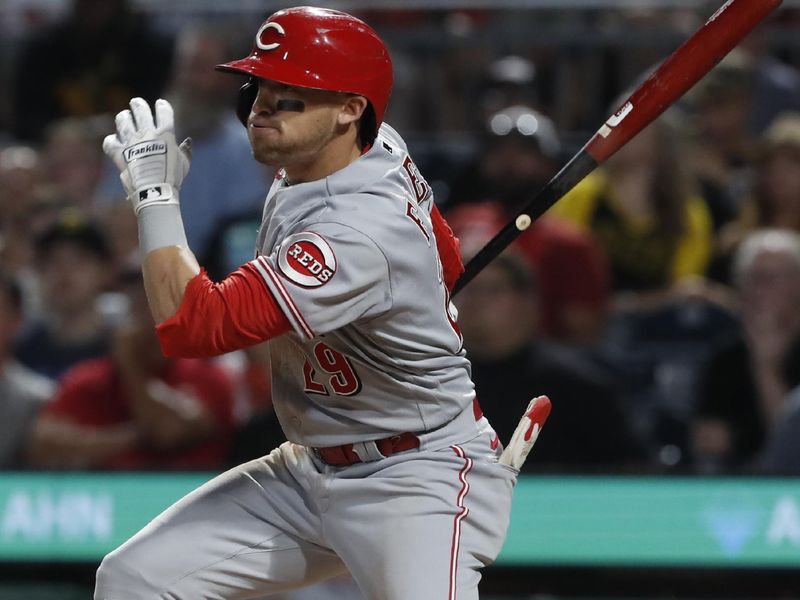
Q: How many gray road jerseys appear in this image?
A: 1